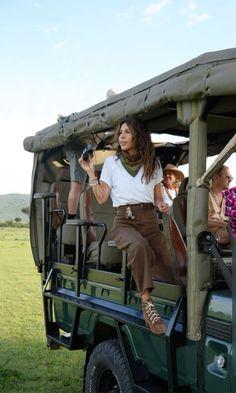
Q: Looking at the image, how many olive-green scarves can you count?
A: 1